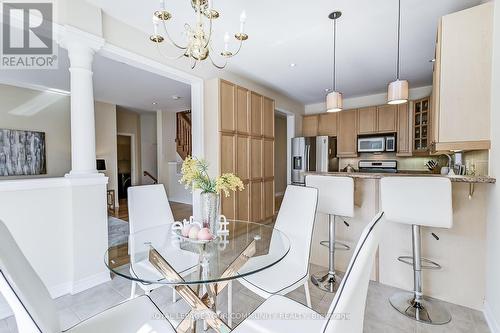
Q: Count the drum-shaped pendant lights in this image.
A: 2